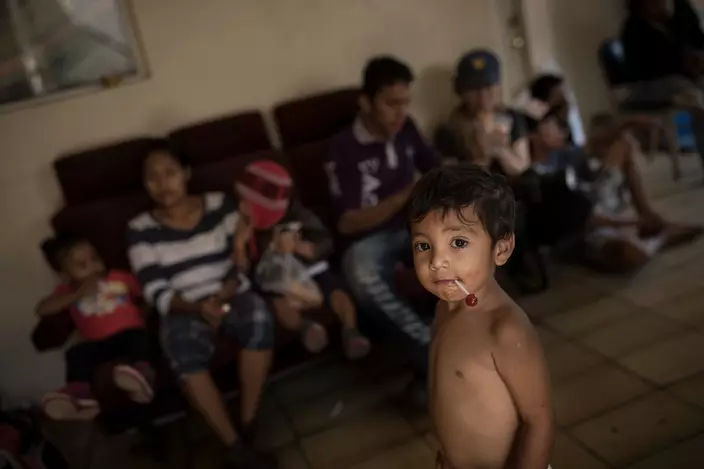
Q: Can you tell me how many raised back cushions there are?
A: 3